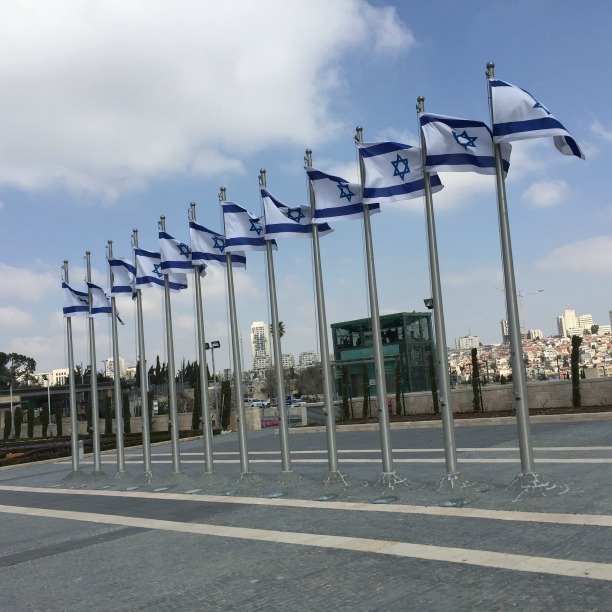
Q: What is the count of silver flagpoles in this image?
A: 12